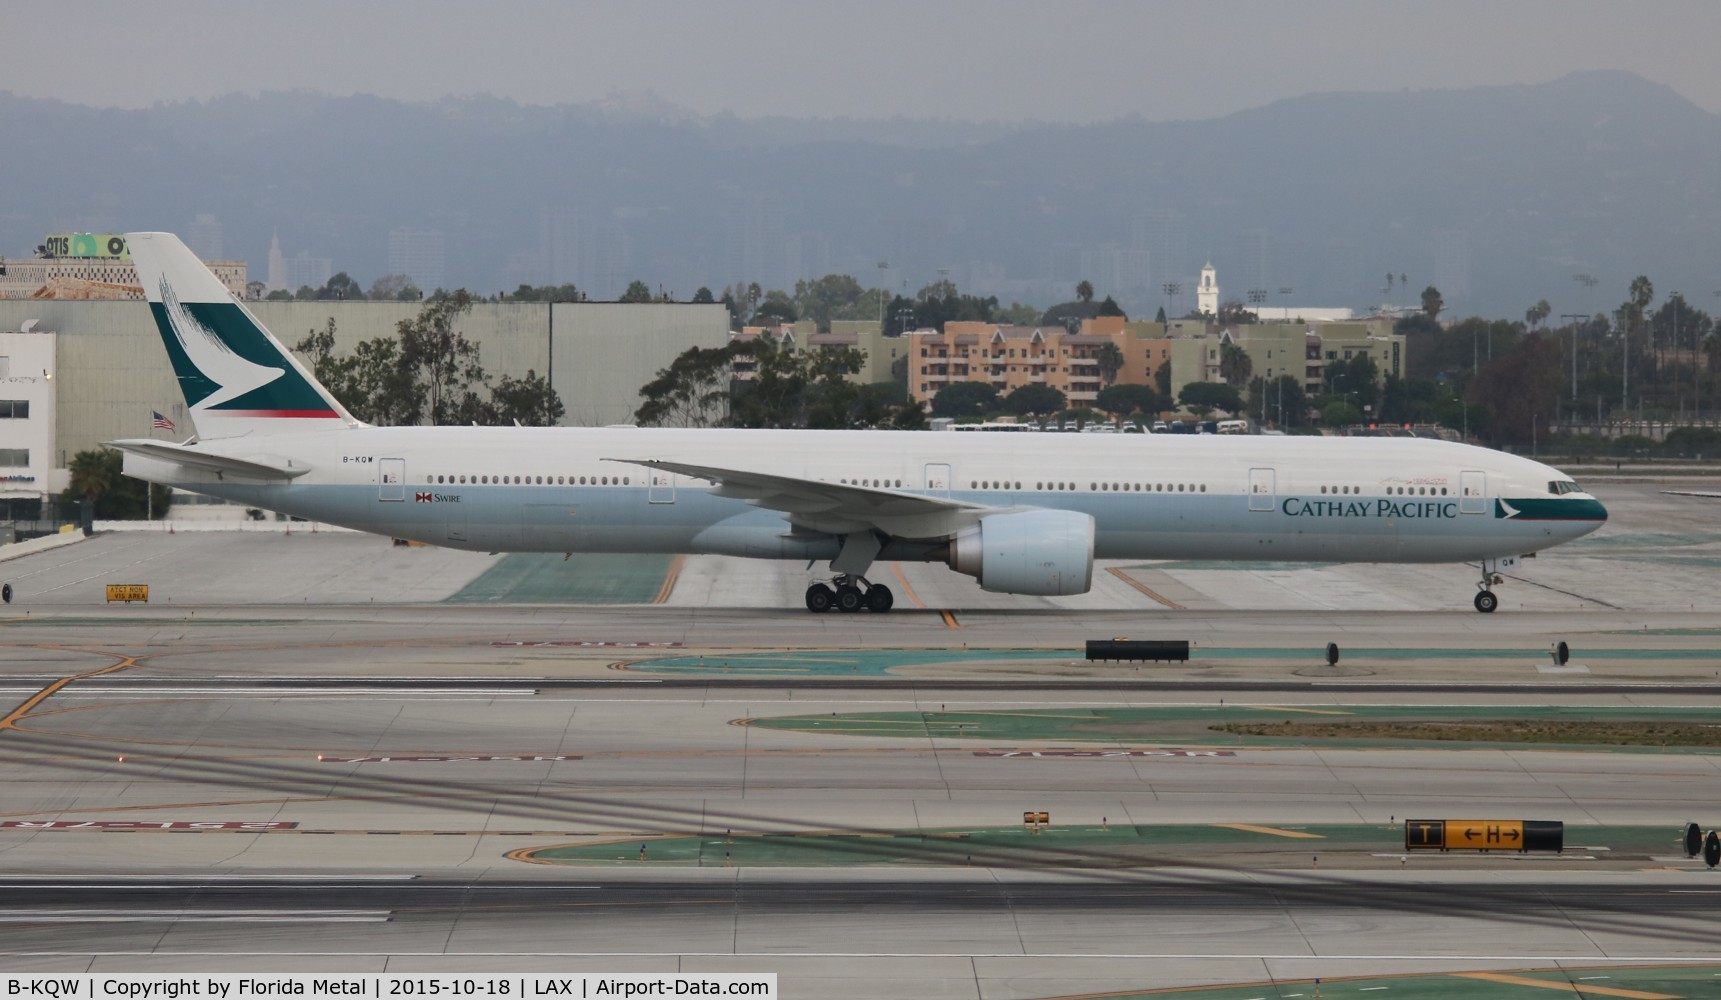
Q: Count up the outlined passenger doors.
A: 5